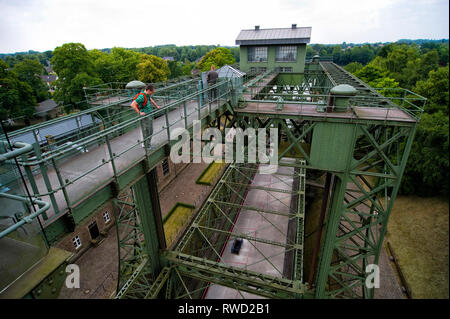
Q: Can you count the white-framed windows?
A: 2